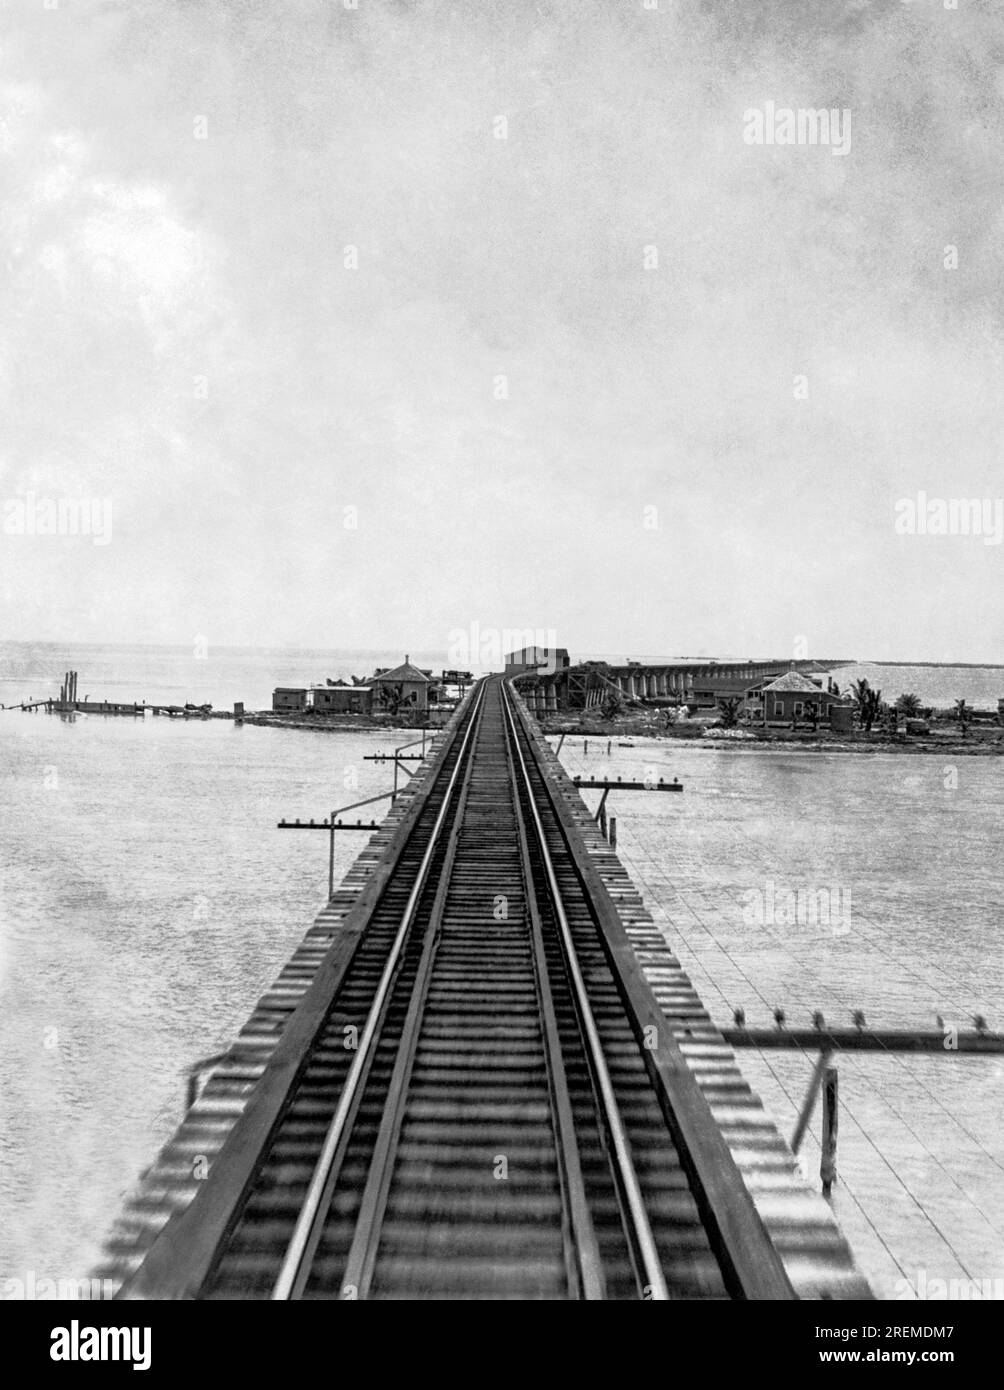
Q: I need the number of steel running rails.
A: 2